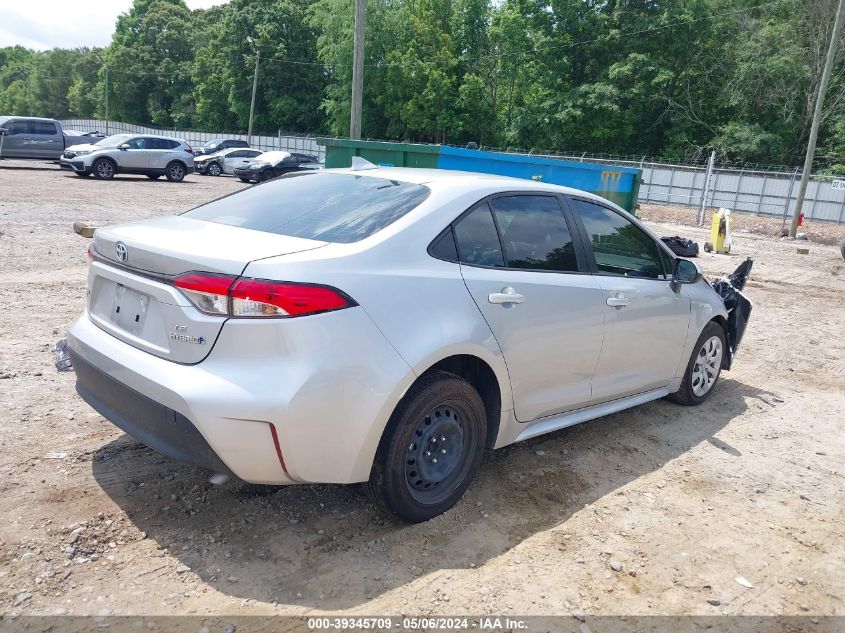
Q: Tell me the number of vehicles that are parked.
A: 6